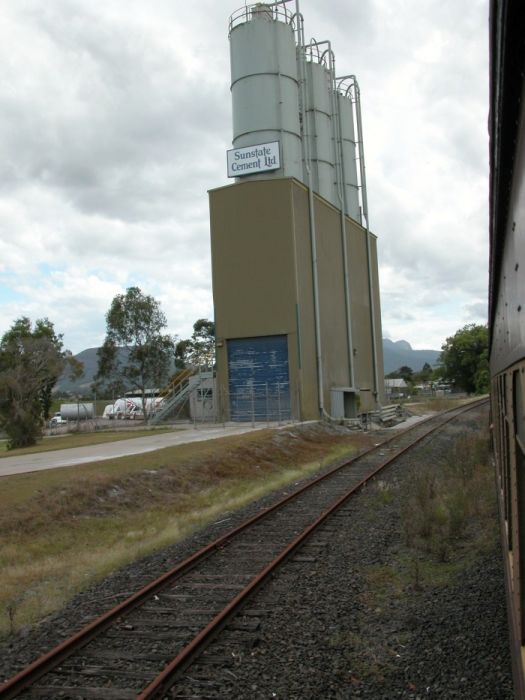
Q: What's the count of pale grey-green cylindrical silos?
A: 3